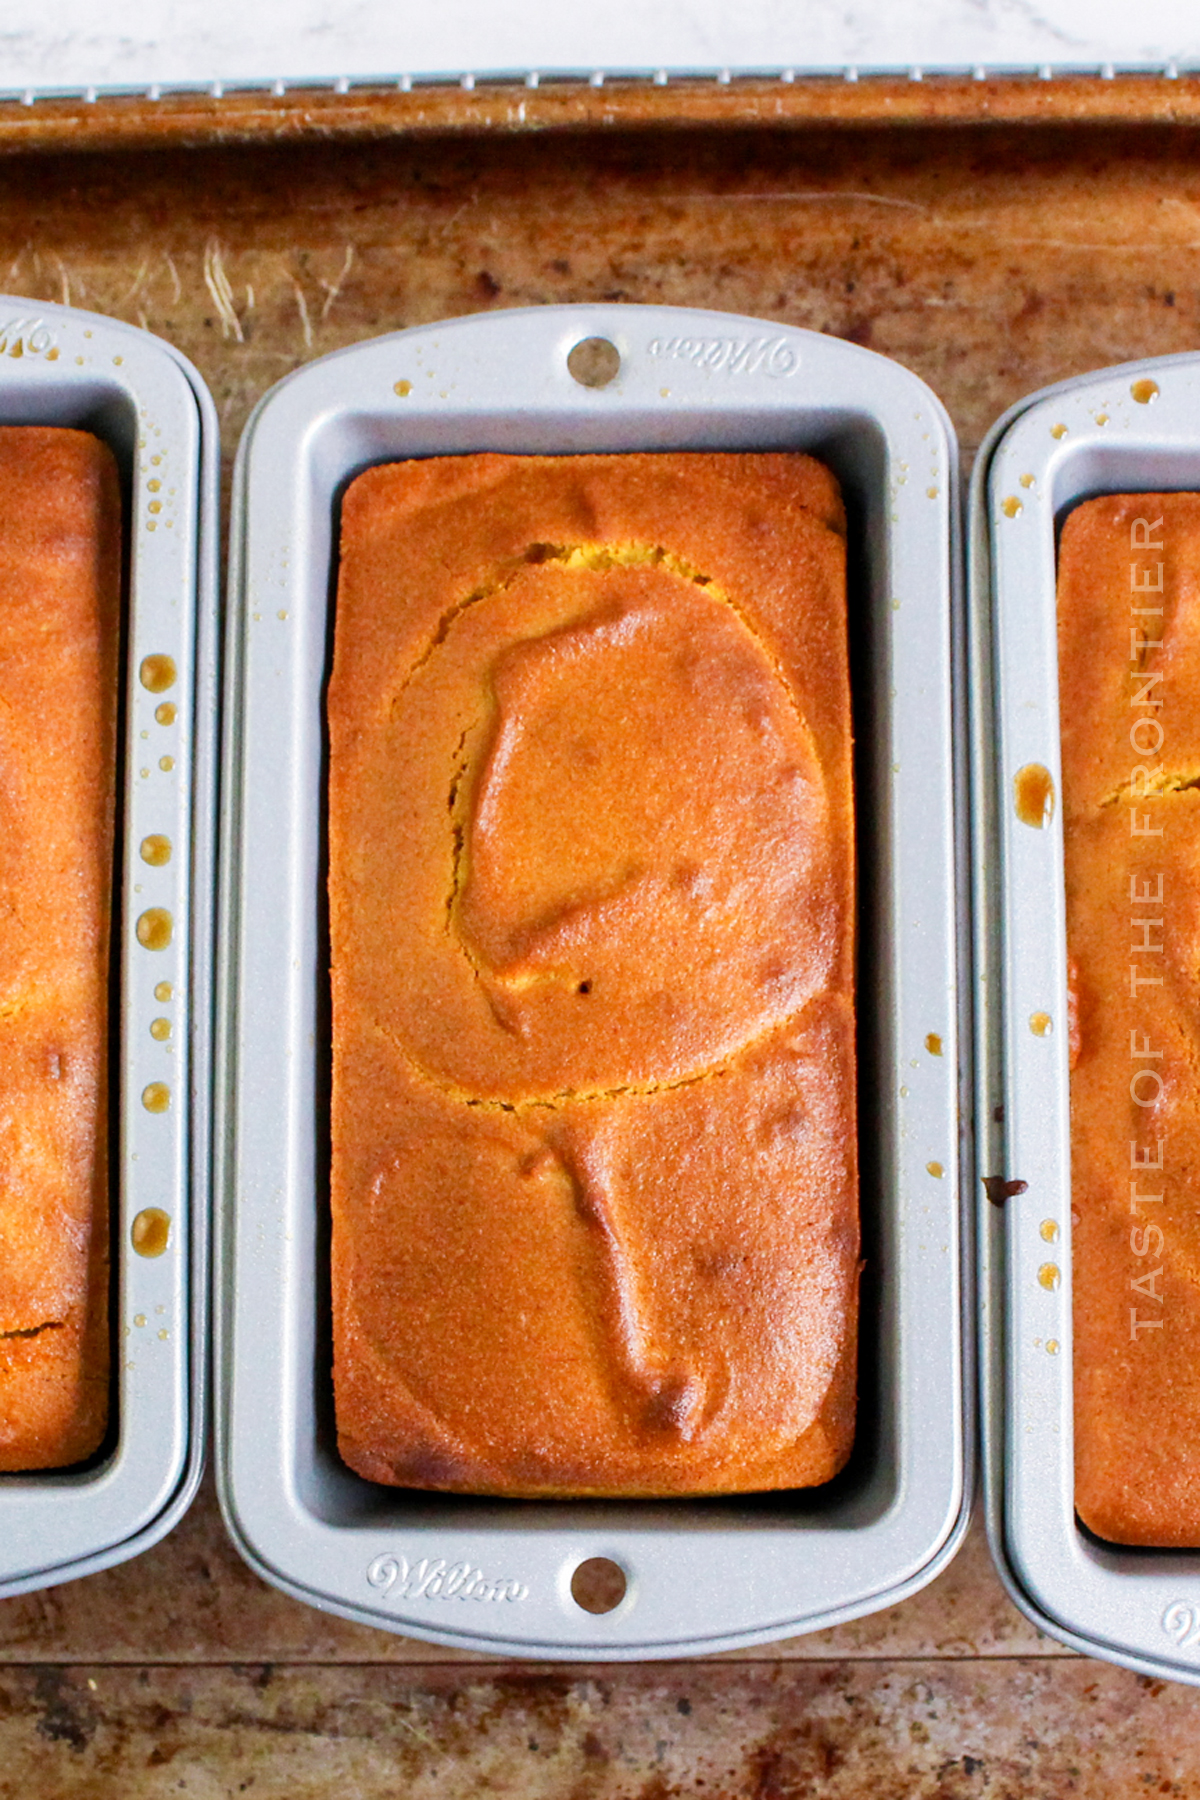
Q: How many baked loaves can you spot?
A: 3